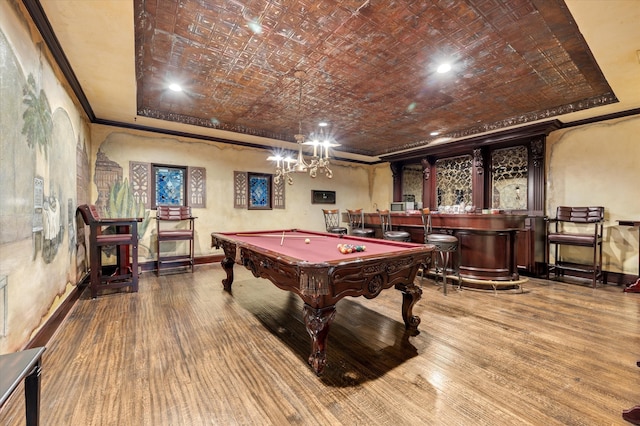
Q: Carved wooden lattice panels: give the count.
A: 4